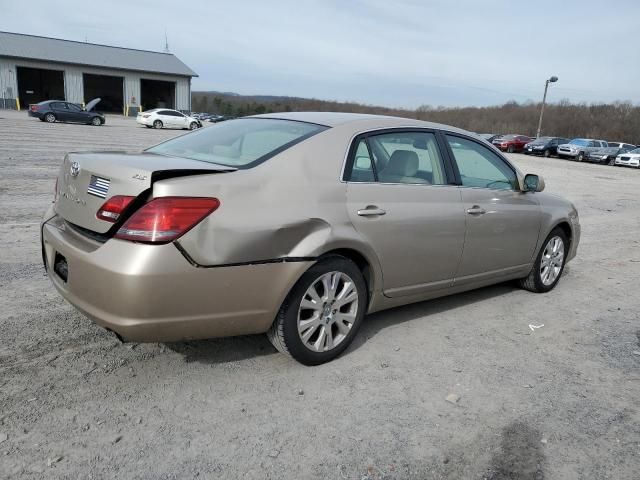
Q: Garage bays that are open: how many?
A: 3